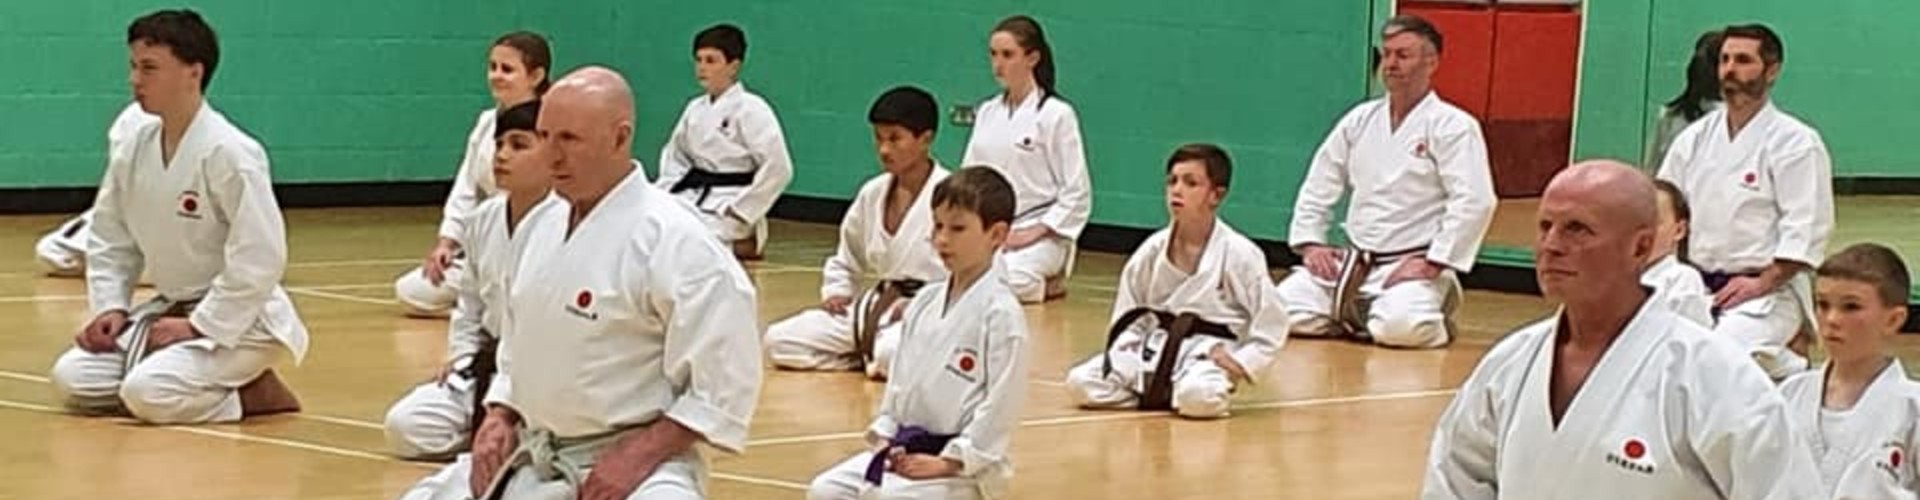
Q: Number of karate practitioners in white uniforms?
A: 15